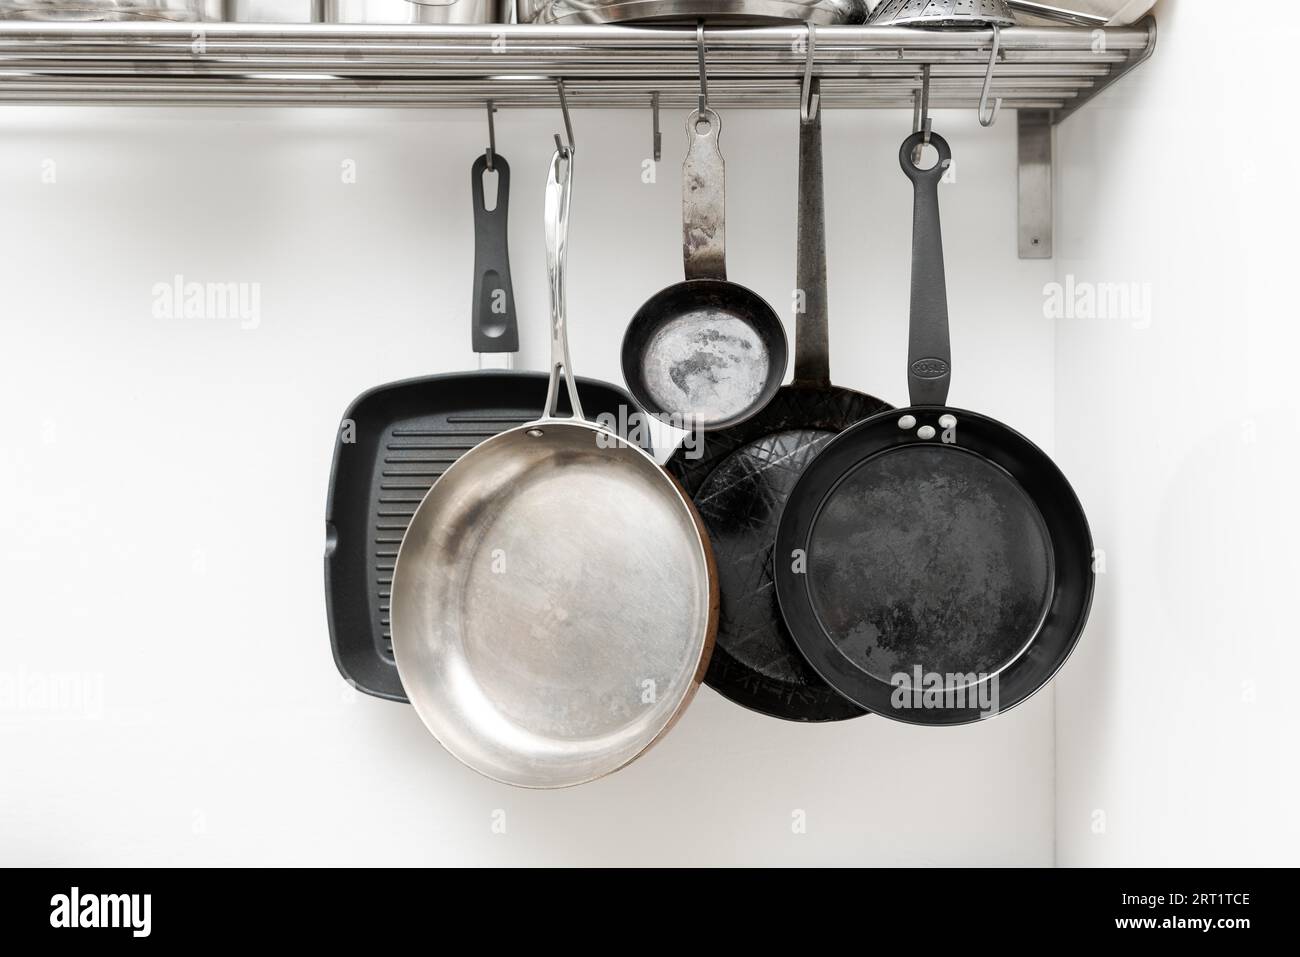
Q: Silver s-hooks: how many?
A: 8